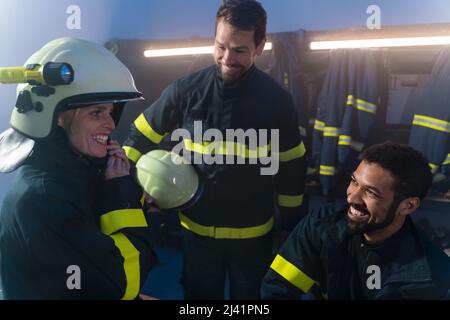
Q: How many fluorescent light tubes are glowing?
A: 2